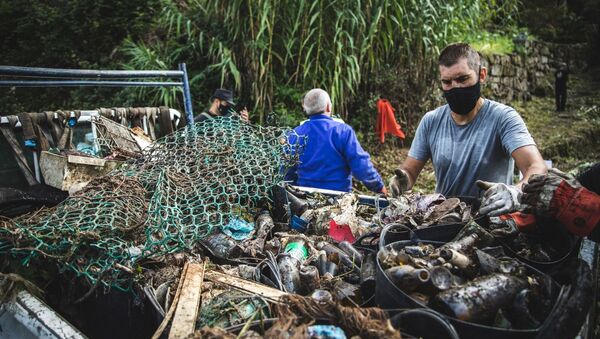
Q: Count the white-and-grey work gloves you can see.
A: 2